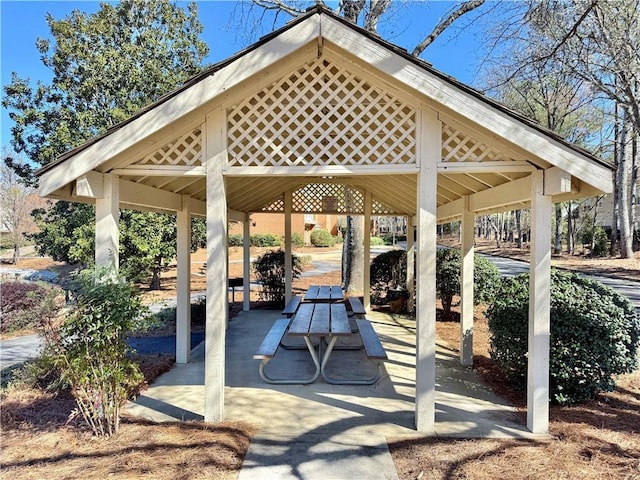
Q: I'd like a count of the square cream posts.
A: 10